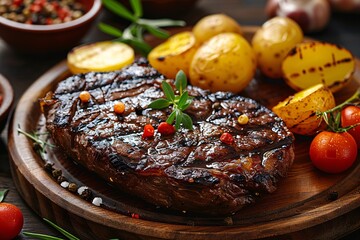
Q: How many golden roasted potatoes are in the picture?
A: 7